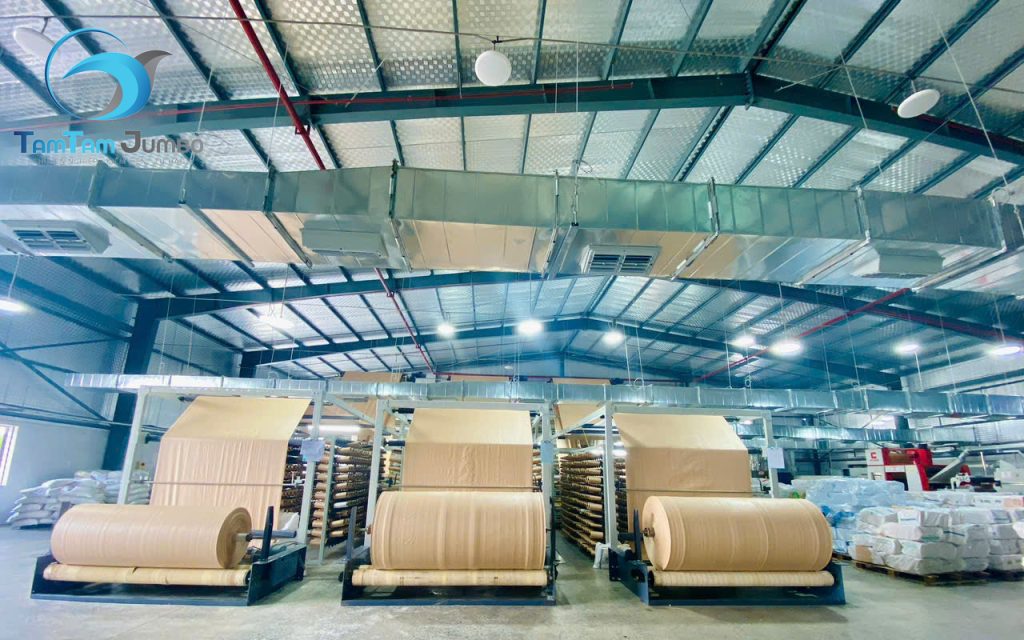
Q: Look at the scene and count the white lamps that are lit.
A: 9